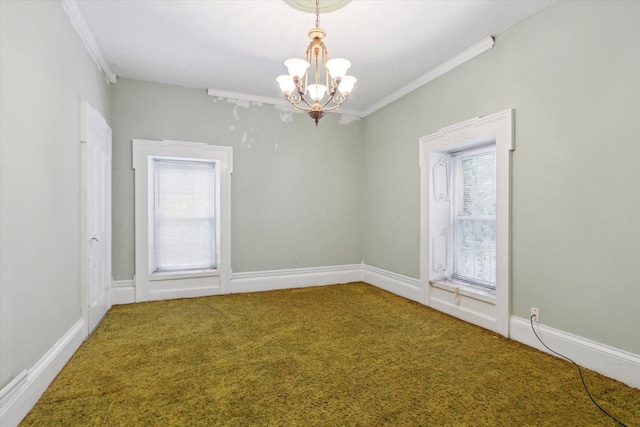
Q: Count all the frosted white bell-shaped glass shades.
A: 5